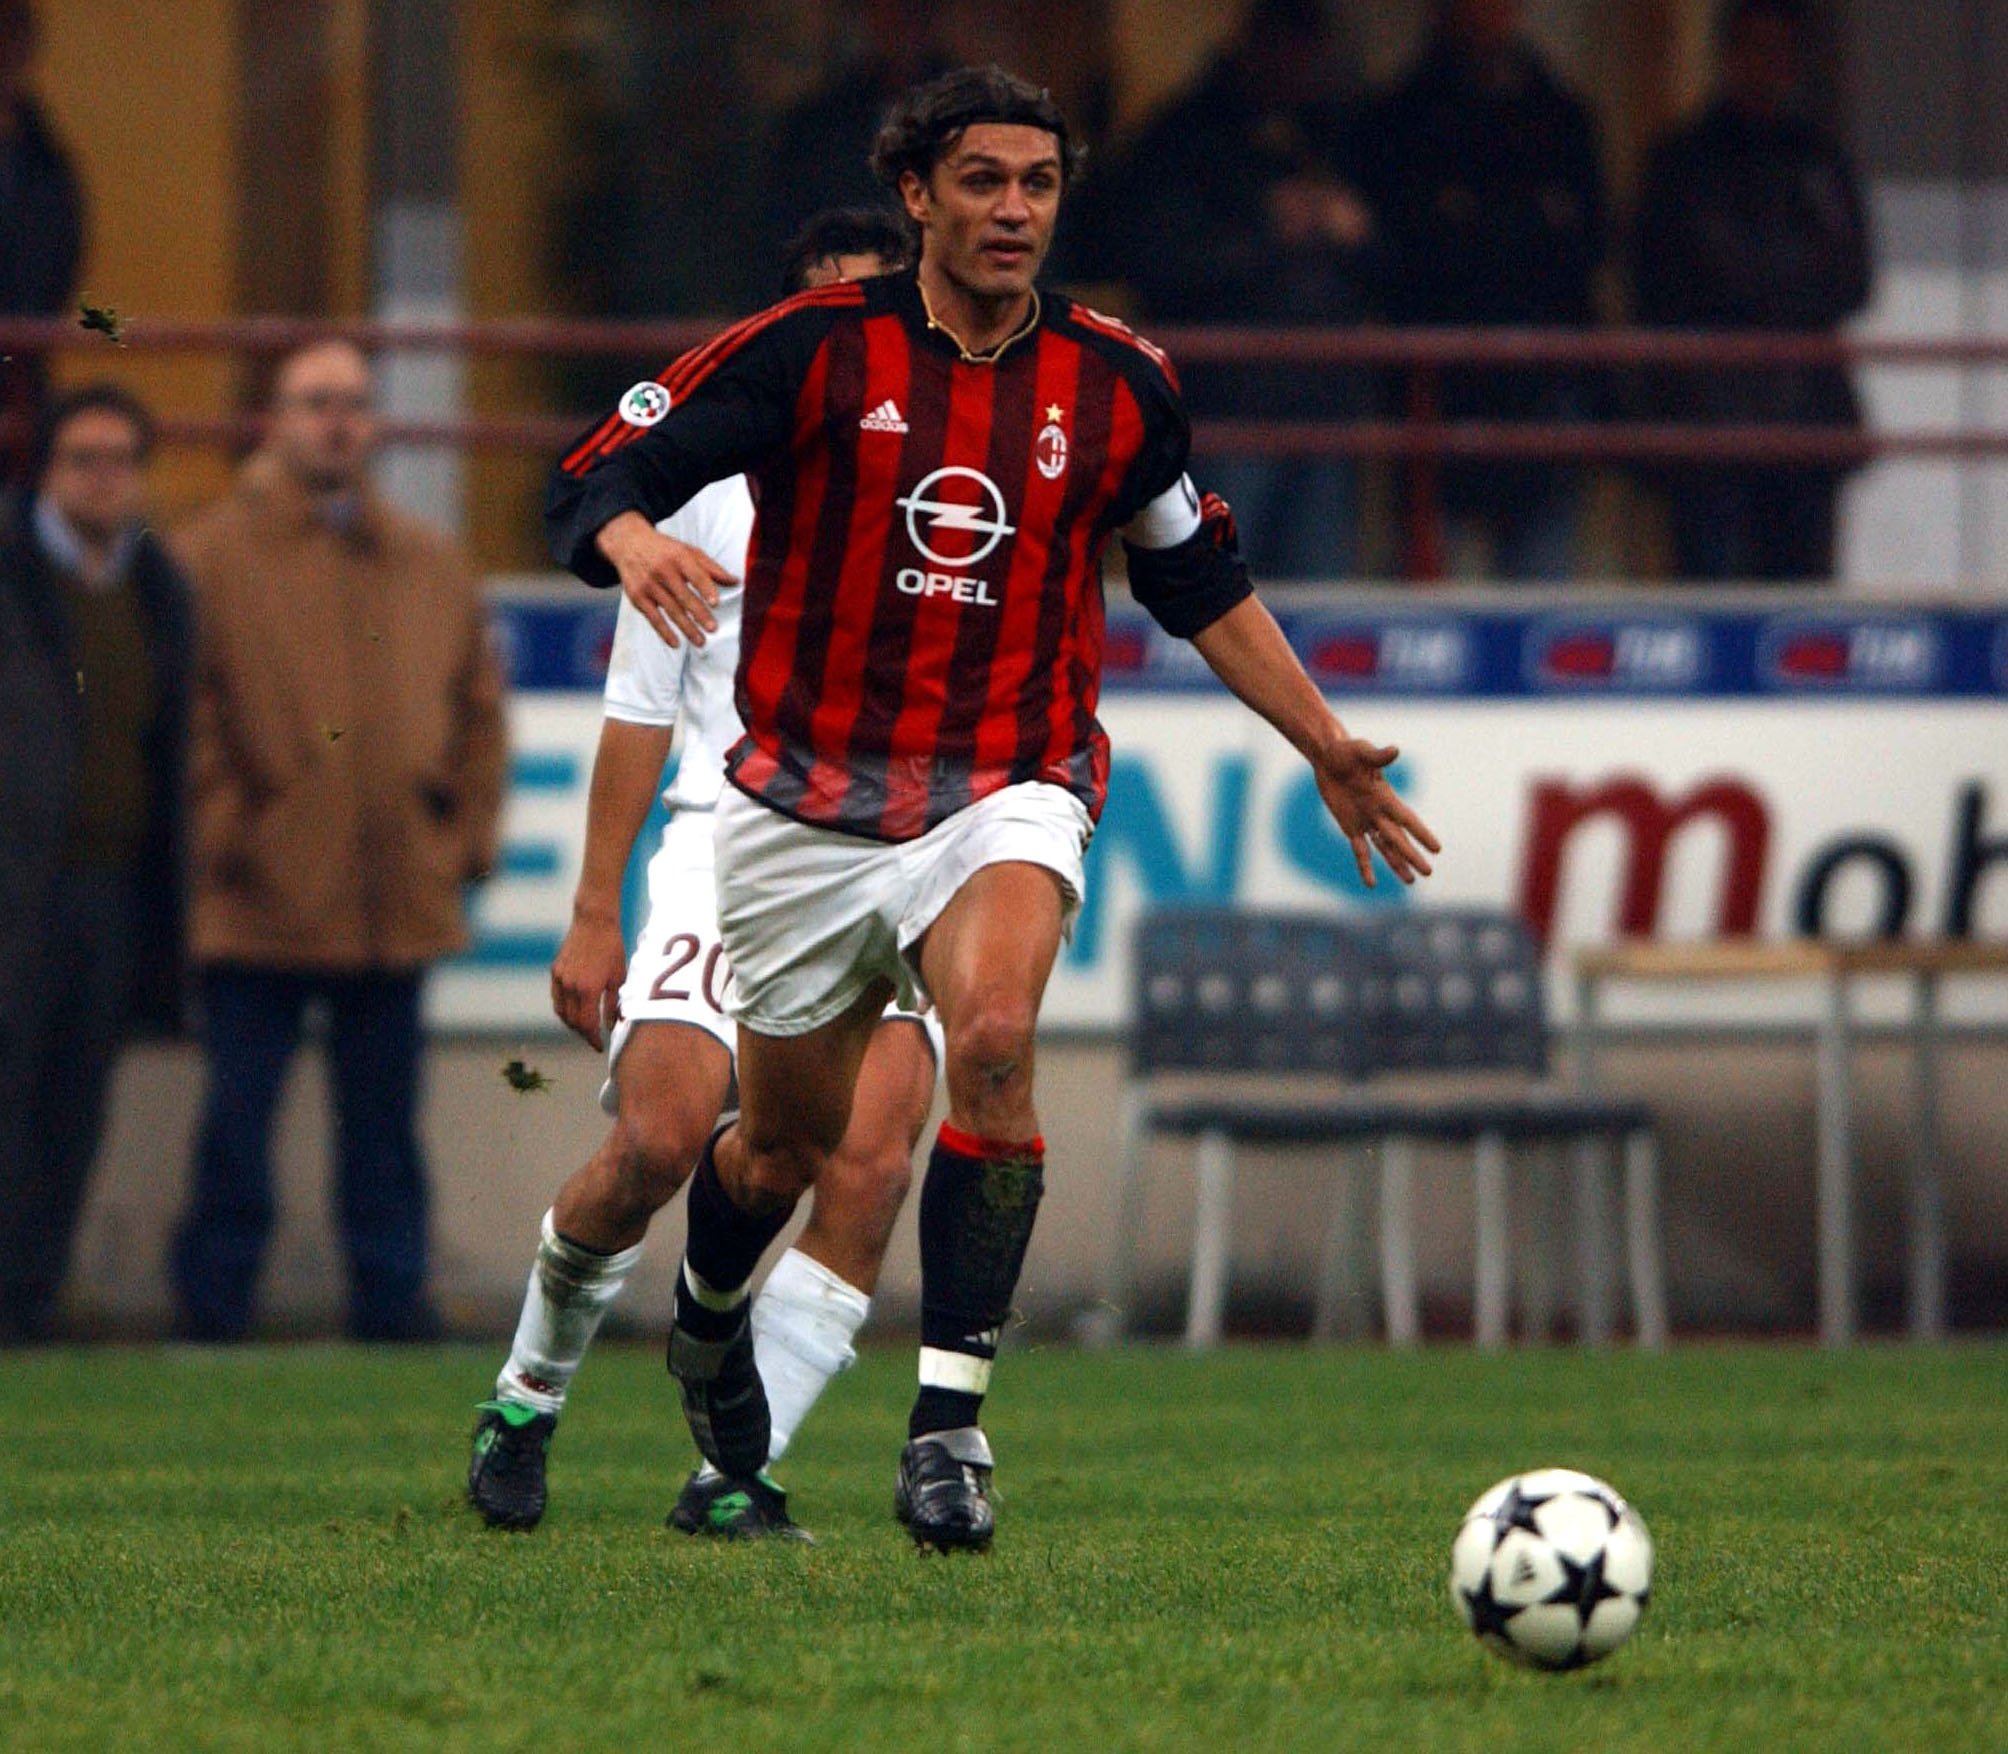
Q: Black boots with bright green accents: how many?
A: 2